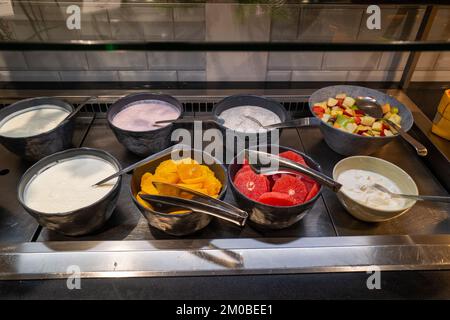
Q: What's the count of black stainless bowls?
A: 6